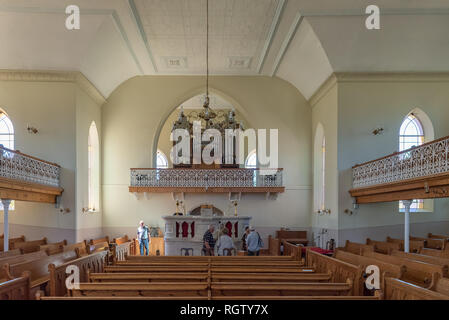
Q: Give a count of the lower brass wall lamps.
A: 4